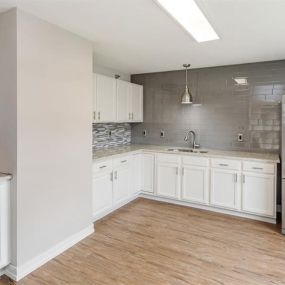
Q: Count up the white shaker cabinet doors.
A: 12